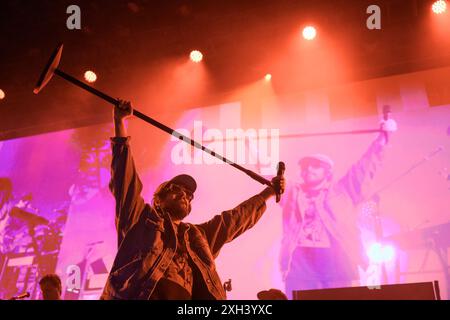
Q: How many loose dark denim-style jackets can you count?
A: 1